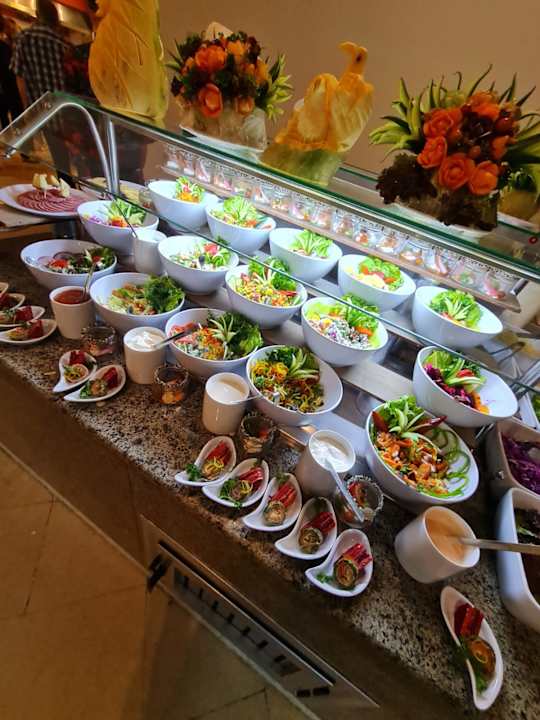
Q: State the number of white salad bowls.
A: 15